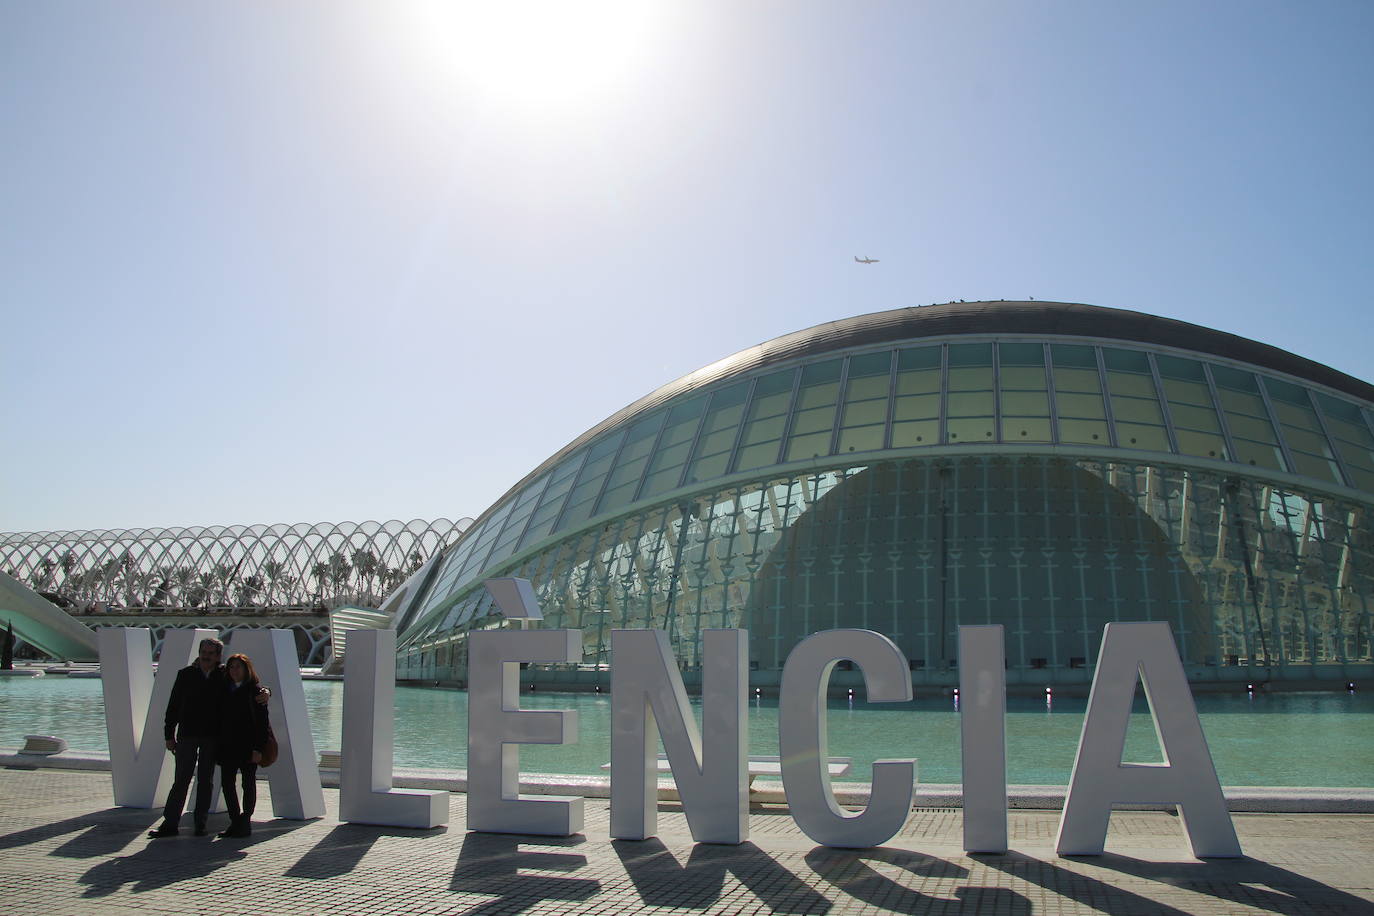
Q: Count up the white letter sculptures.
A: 8